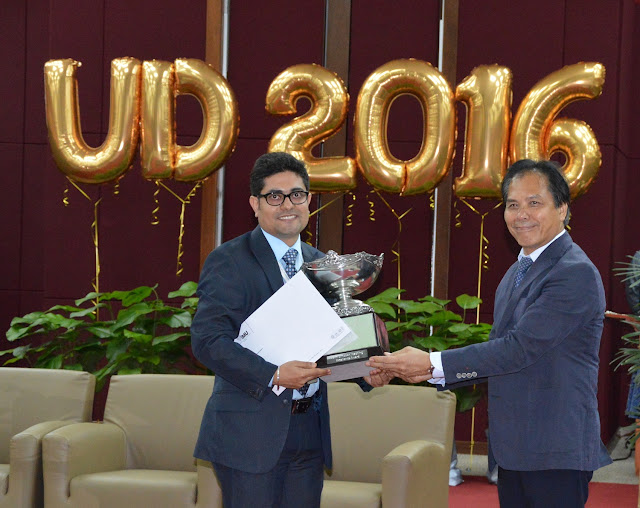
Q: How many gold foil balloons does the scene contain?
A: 6